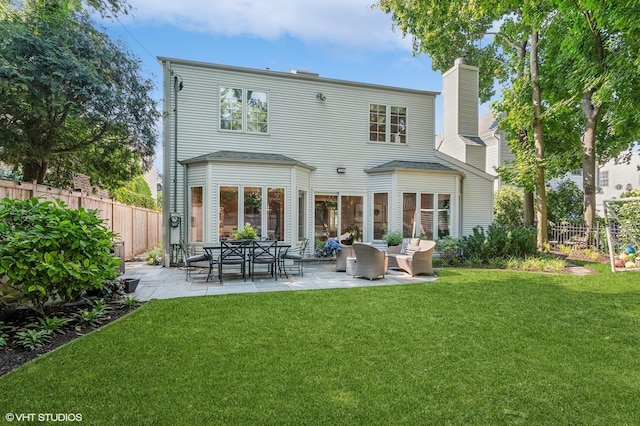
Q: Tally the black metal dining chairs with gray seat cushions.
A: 6